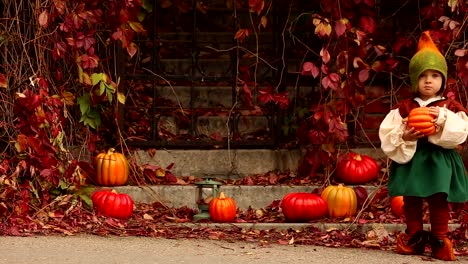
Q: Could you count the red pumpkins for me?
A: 3